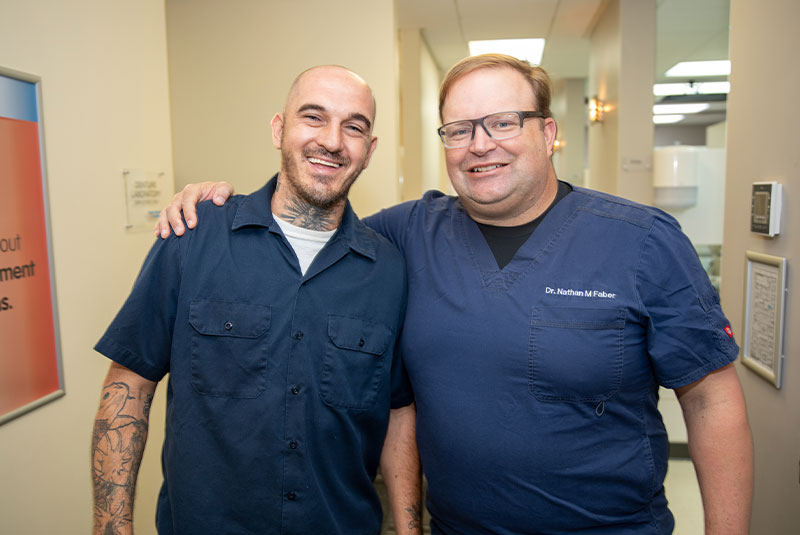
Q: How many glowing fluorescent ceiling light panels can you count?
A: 5